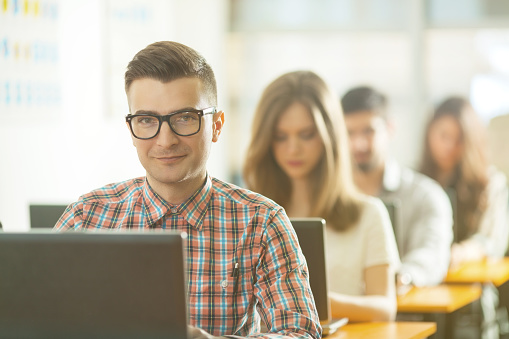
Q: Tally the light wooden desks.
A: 3